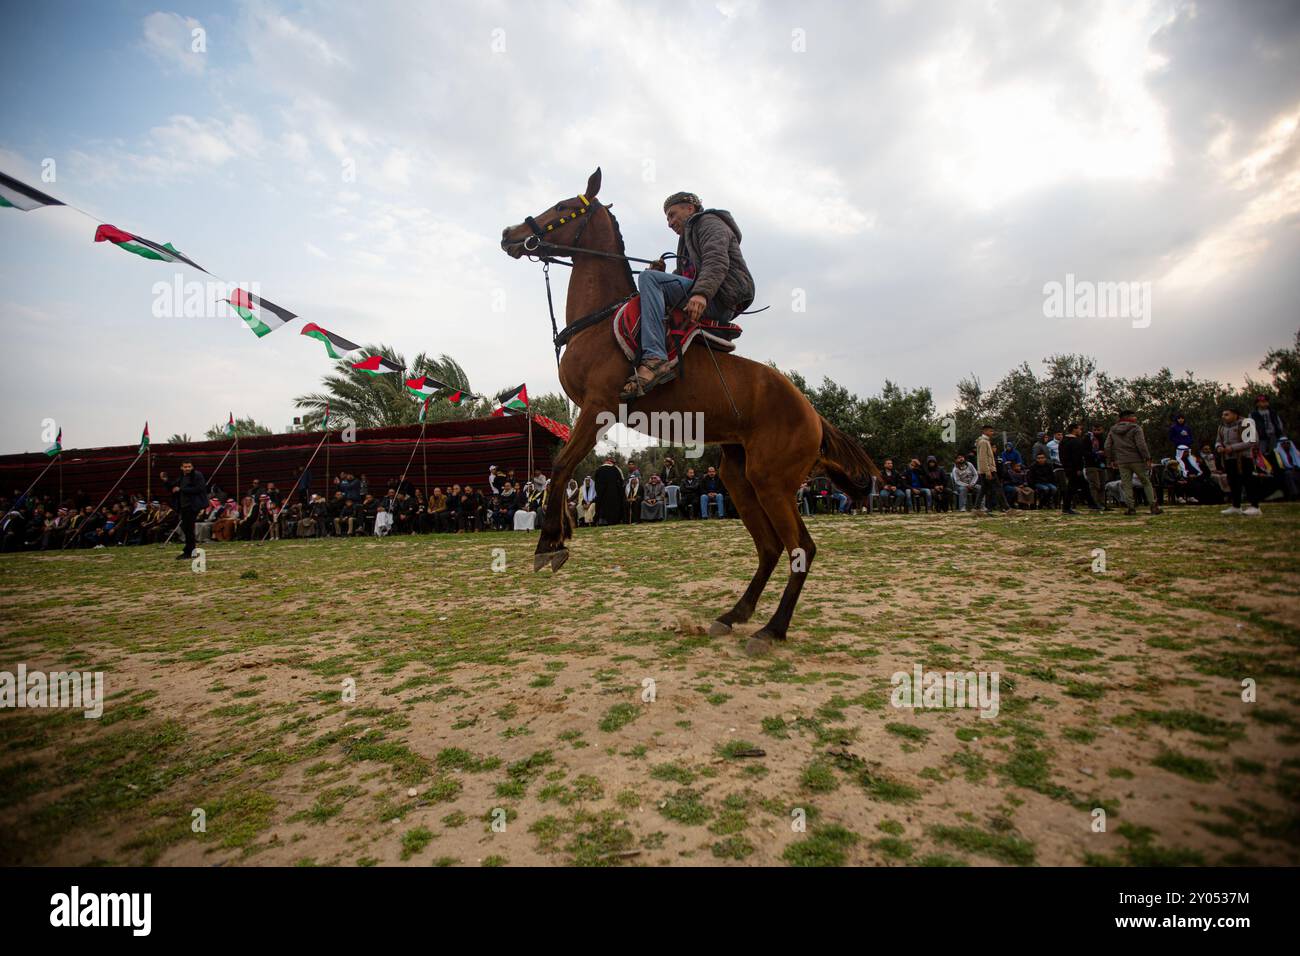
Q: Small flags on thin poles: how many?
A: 6